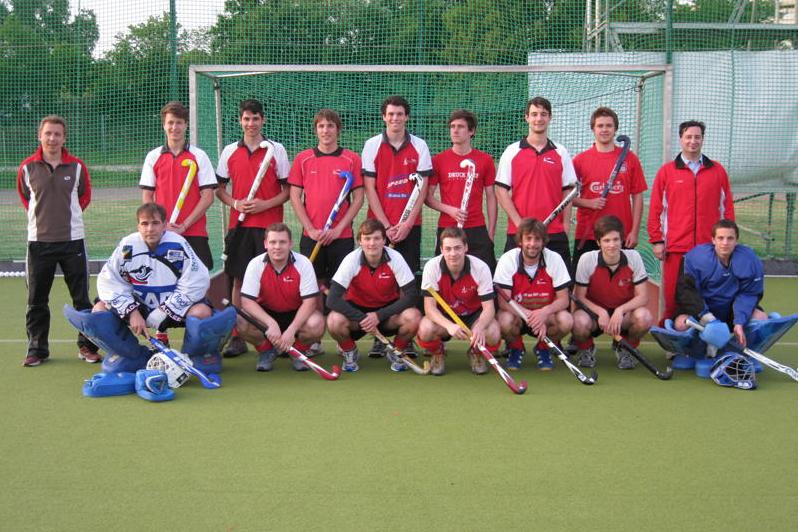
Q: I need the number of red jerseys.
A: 12